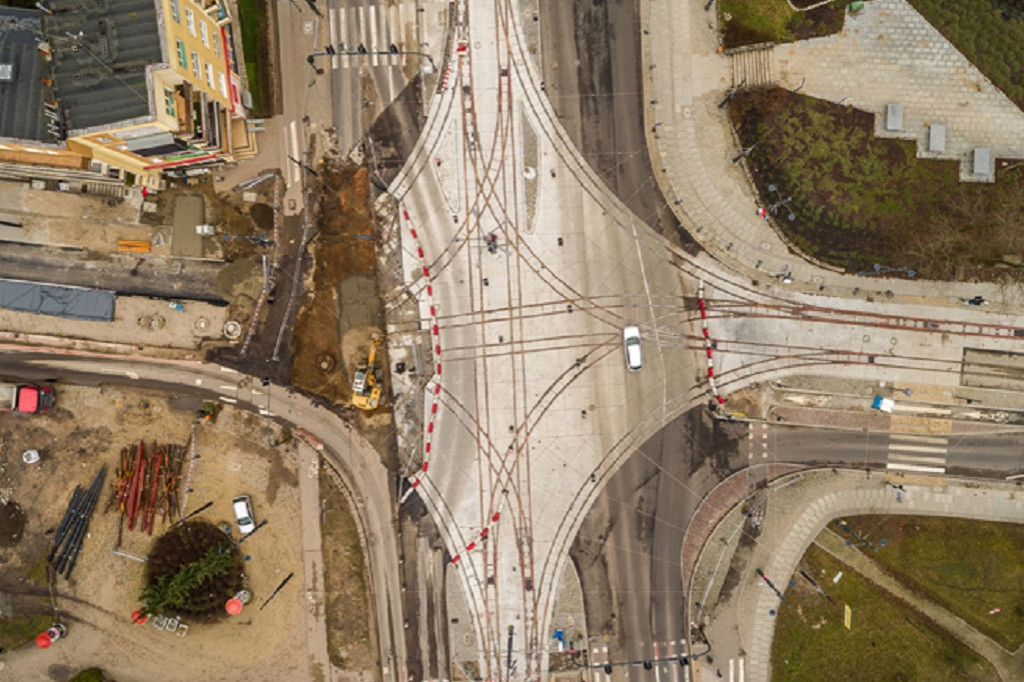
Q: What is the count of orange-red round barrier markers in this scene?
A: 3